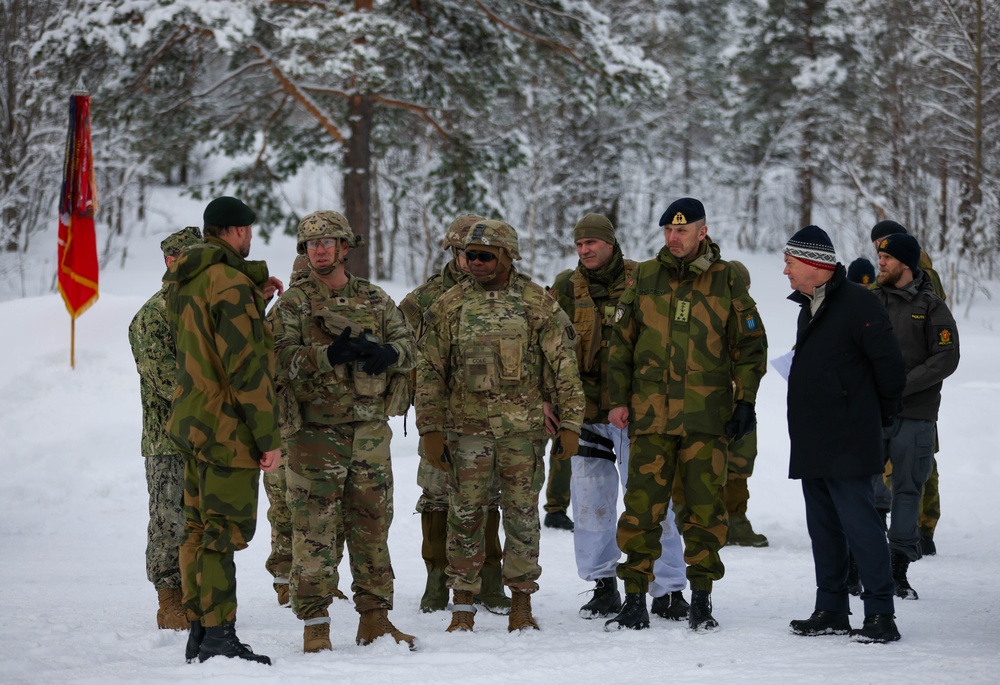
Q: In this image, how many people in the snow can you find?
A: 13